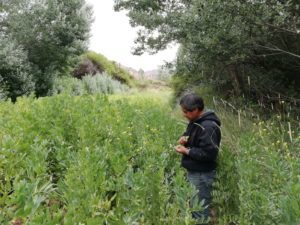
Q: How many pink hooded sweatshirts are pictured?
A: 0